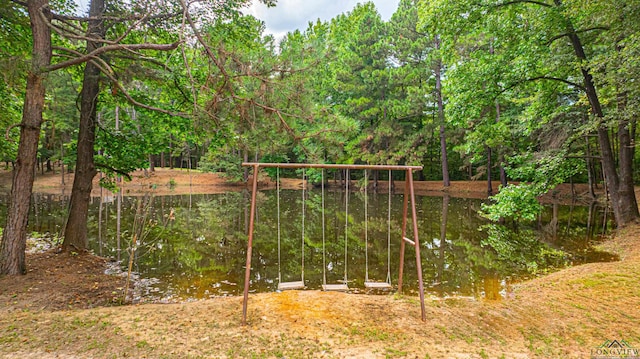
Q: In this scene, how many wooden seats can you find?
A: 3